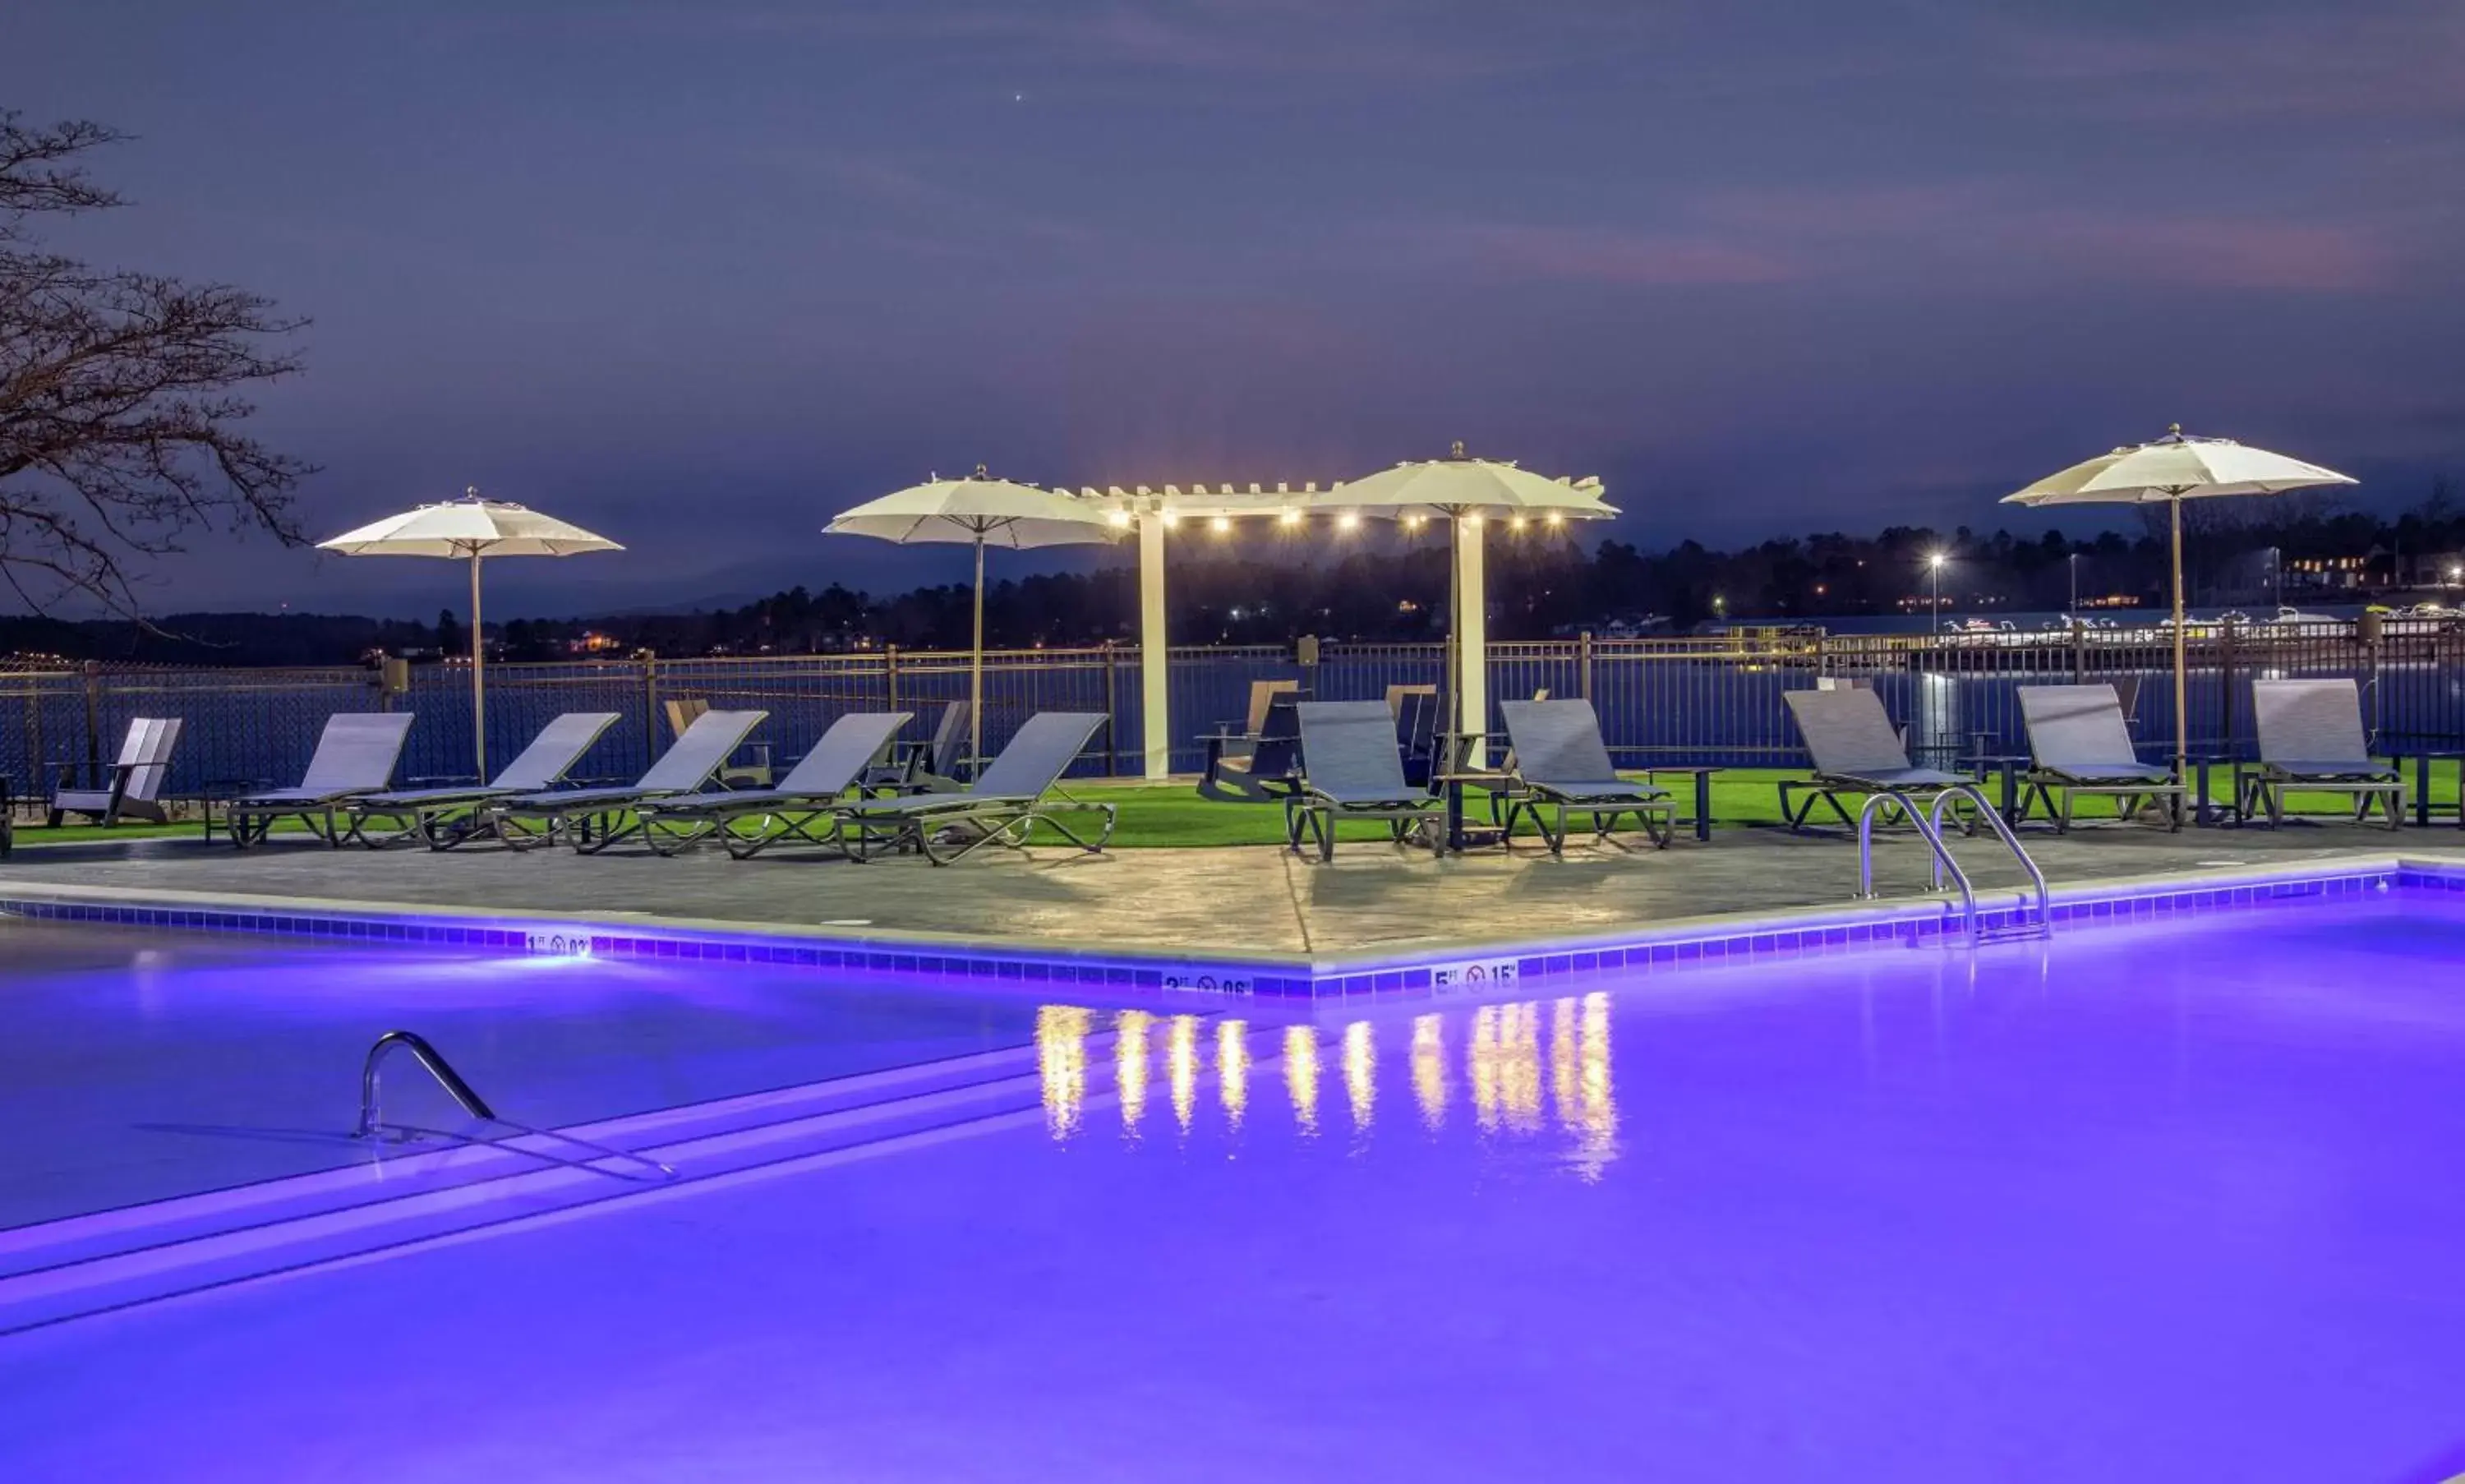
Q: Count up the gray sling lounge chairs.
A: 10